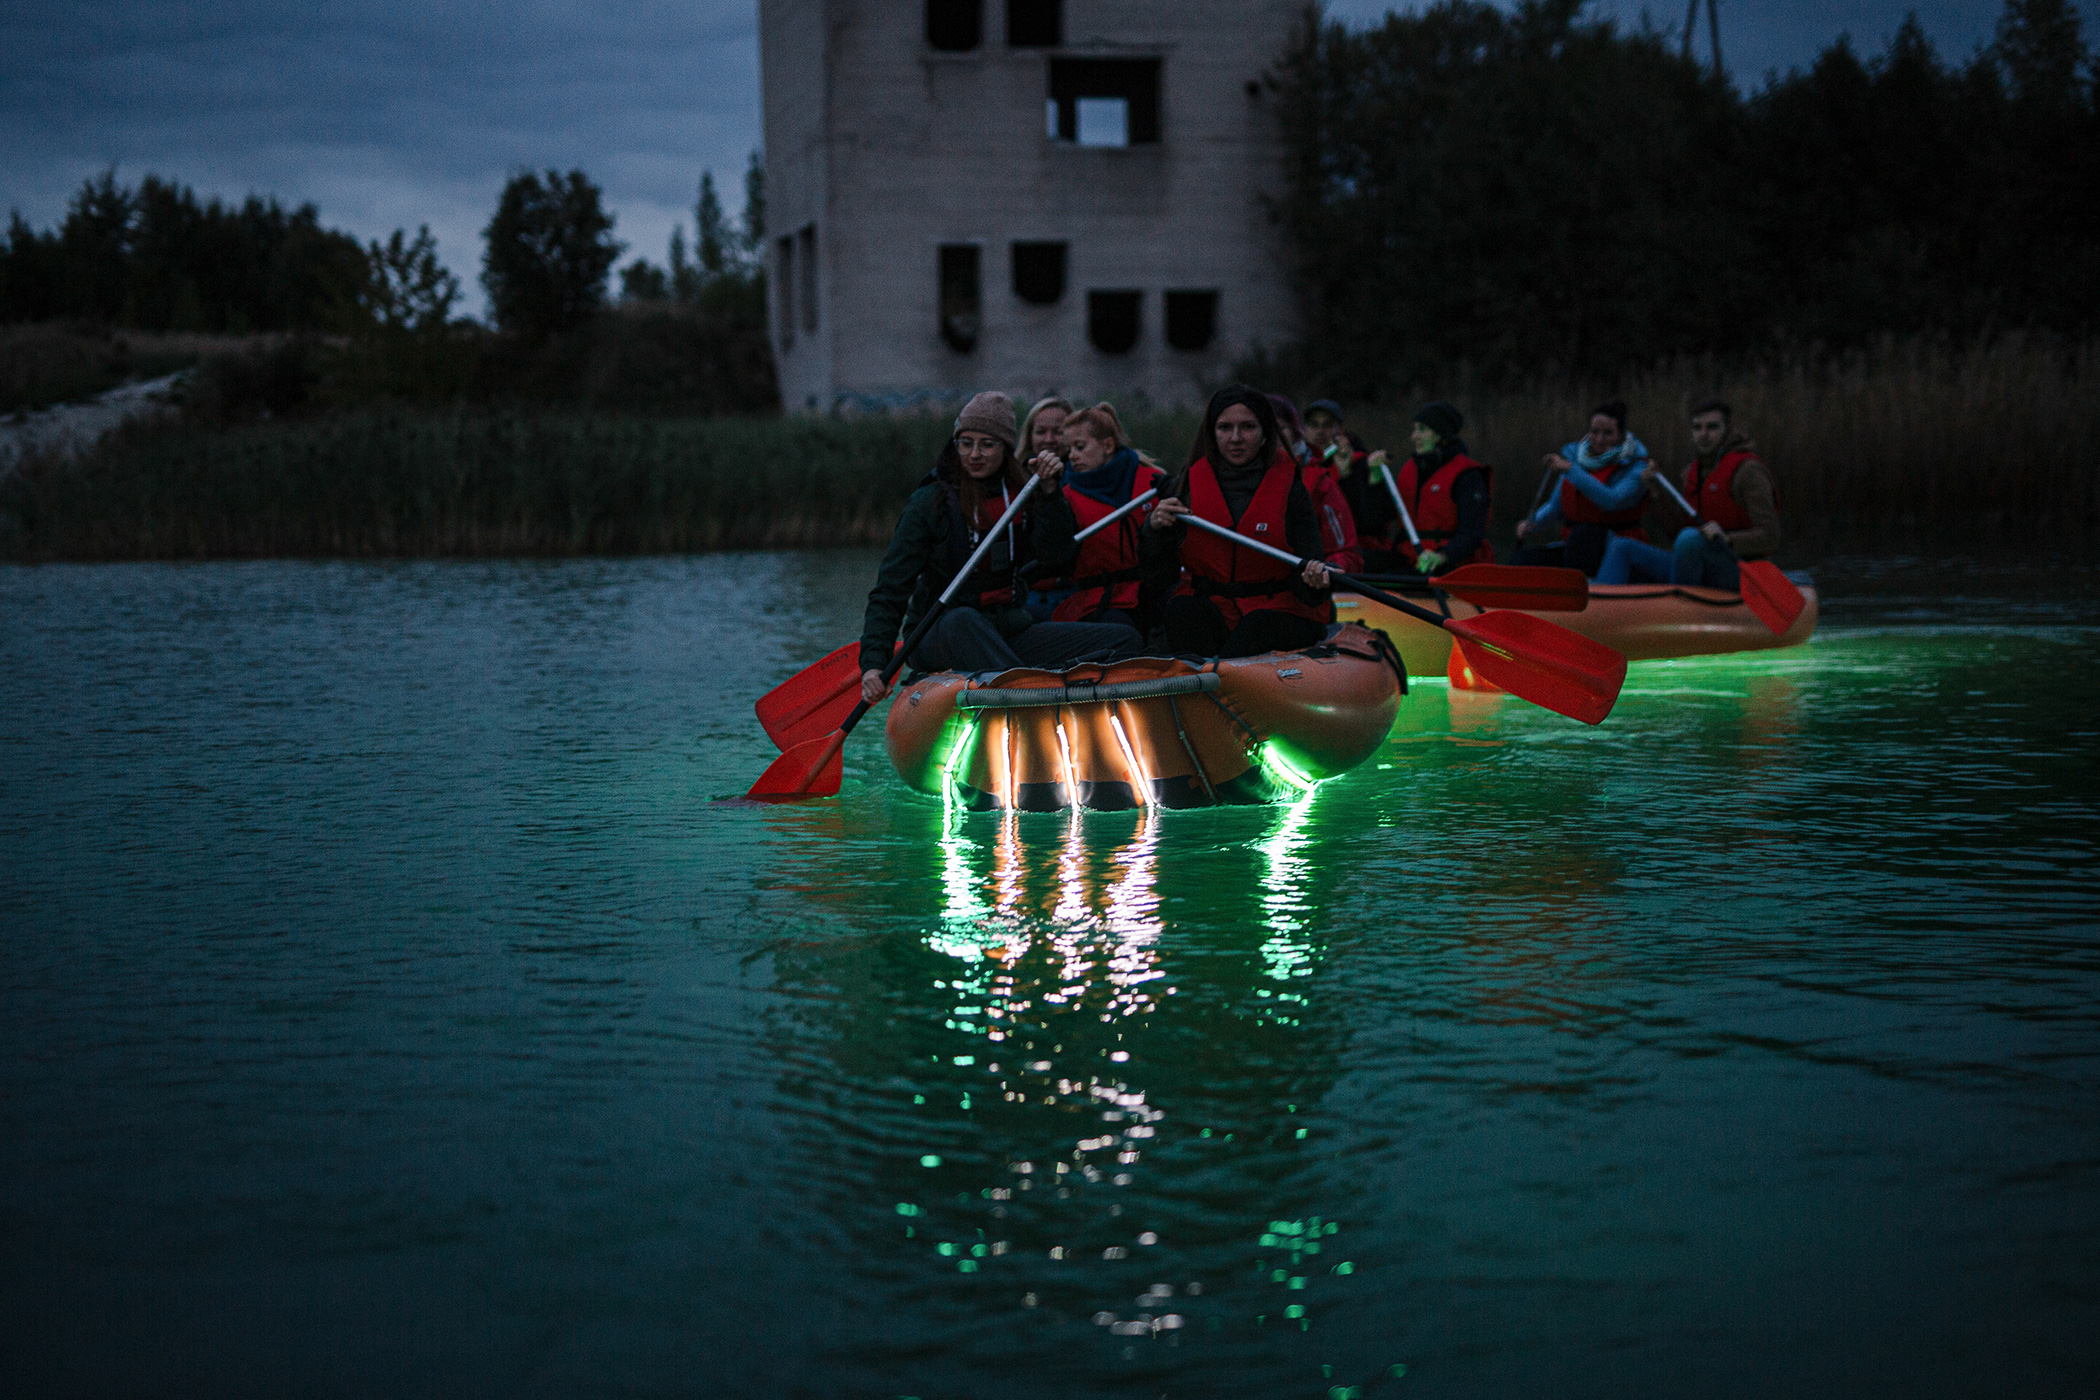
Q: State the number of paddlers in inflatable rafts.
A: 9